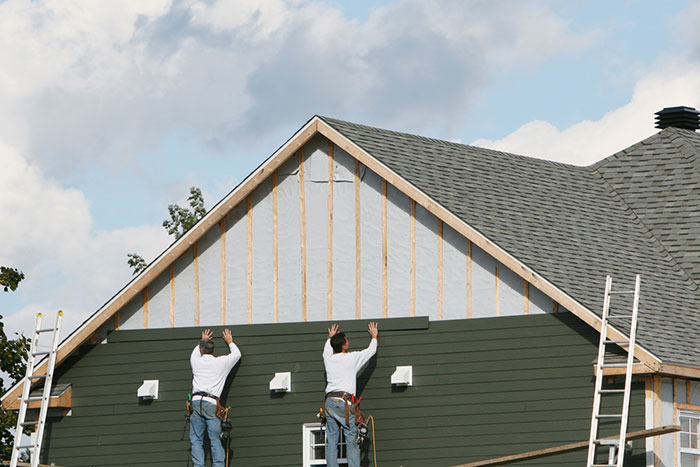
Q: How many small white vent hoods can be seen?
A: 3